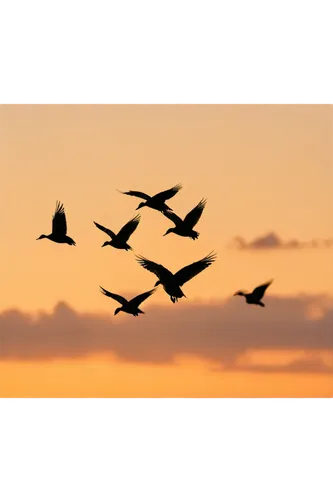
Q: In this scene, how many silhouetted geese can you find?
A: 7